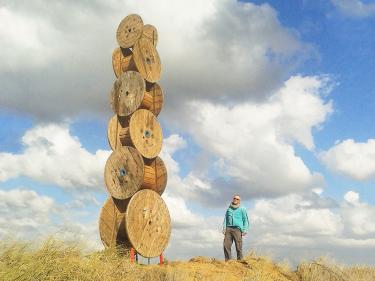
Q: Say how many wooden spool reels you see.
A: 6